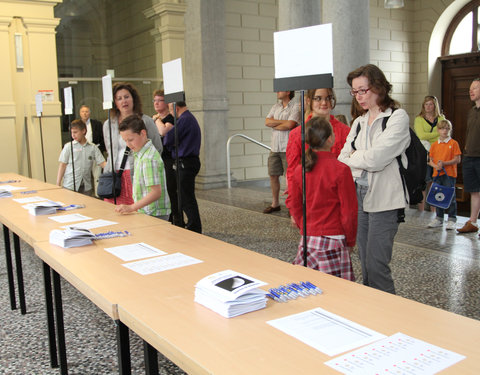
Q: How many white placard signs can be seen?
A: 5